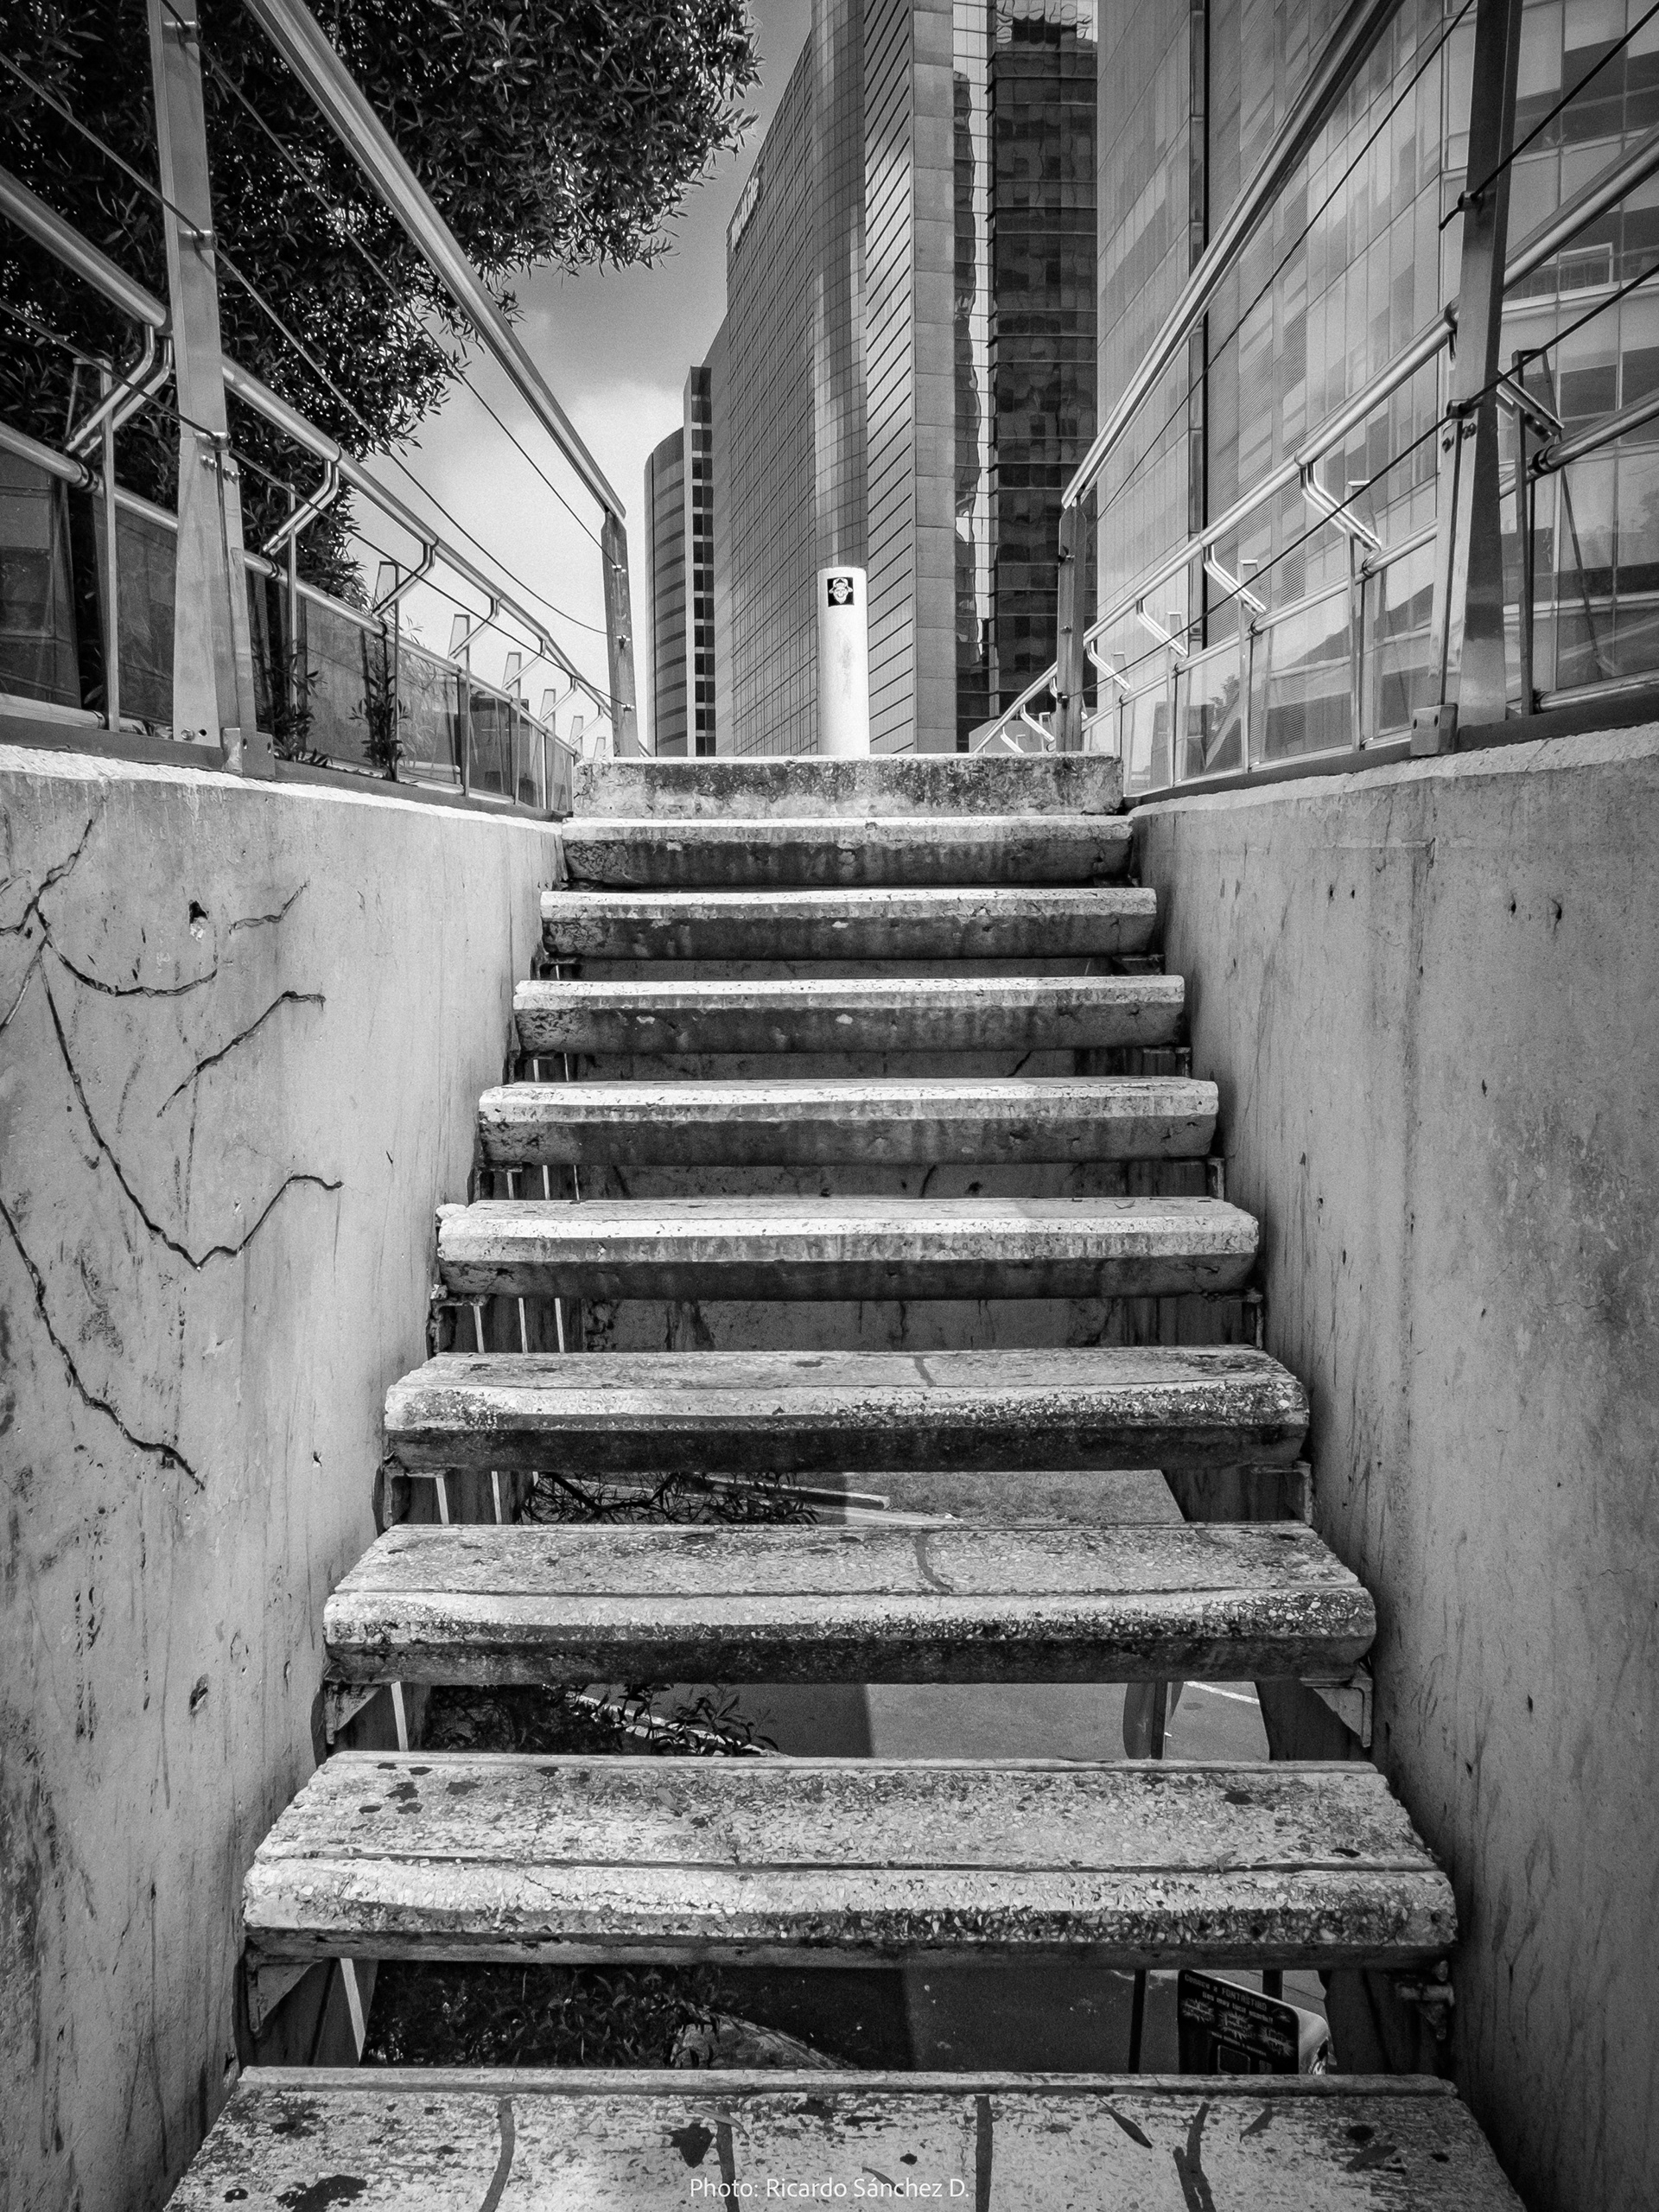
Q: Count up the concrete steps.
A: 10